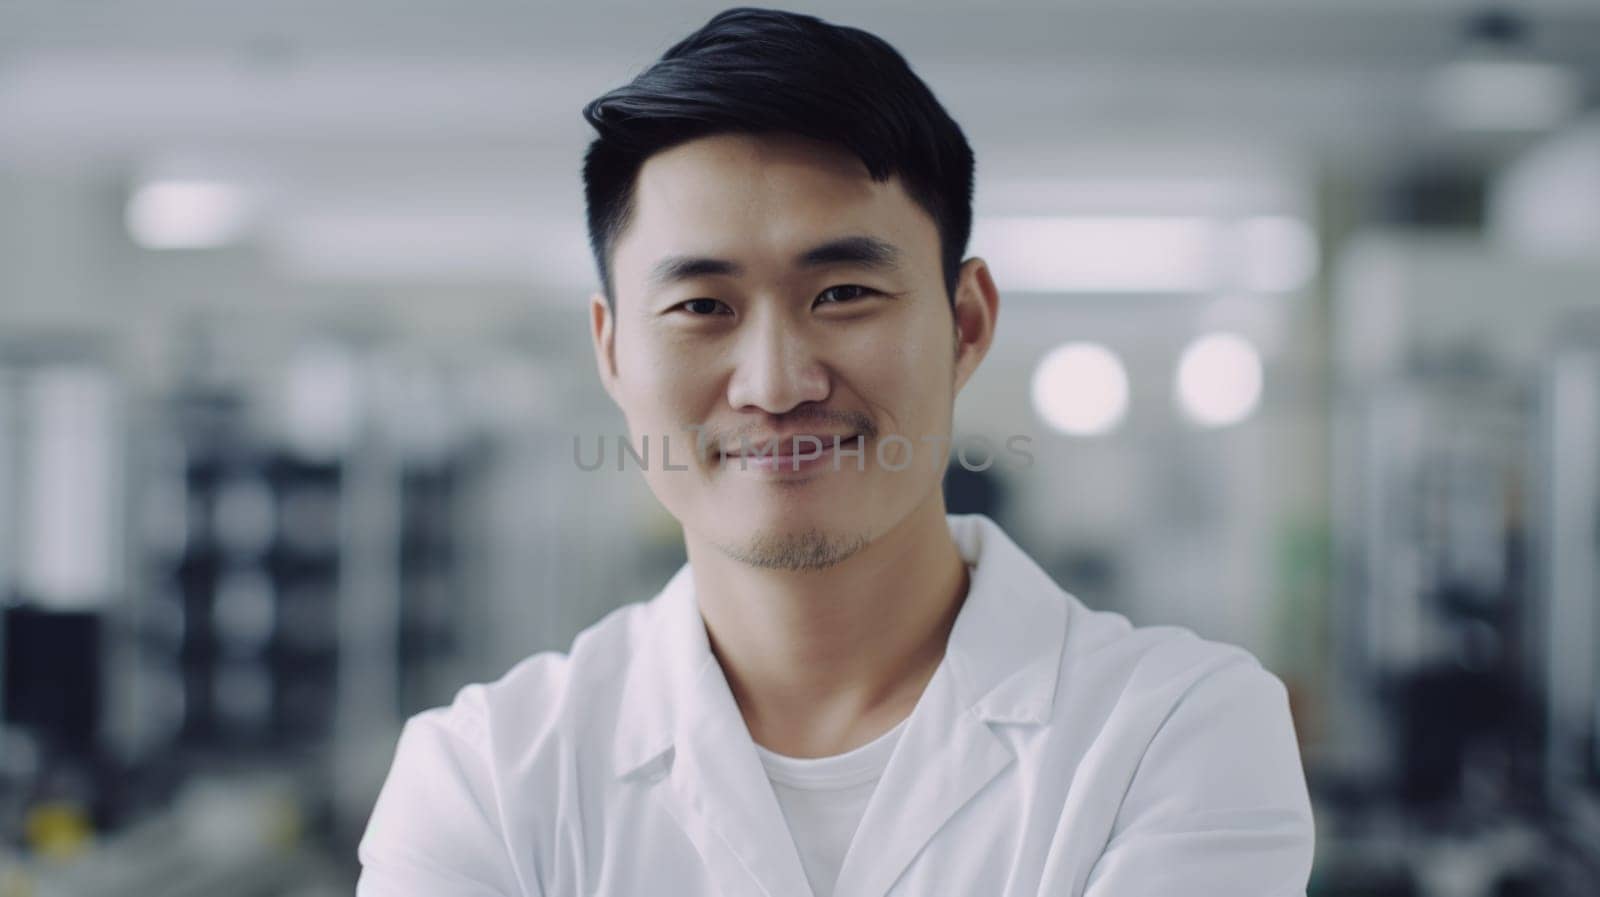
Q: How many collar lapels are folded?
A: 2